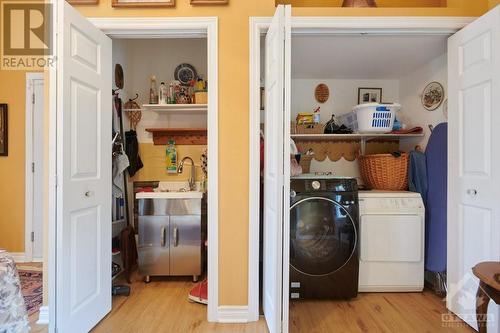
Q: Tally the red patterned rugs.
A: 1